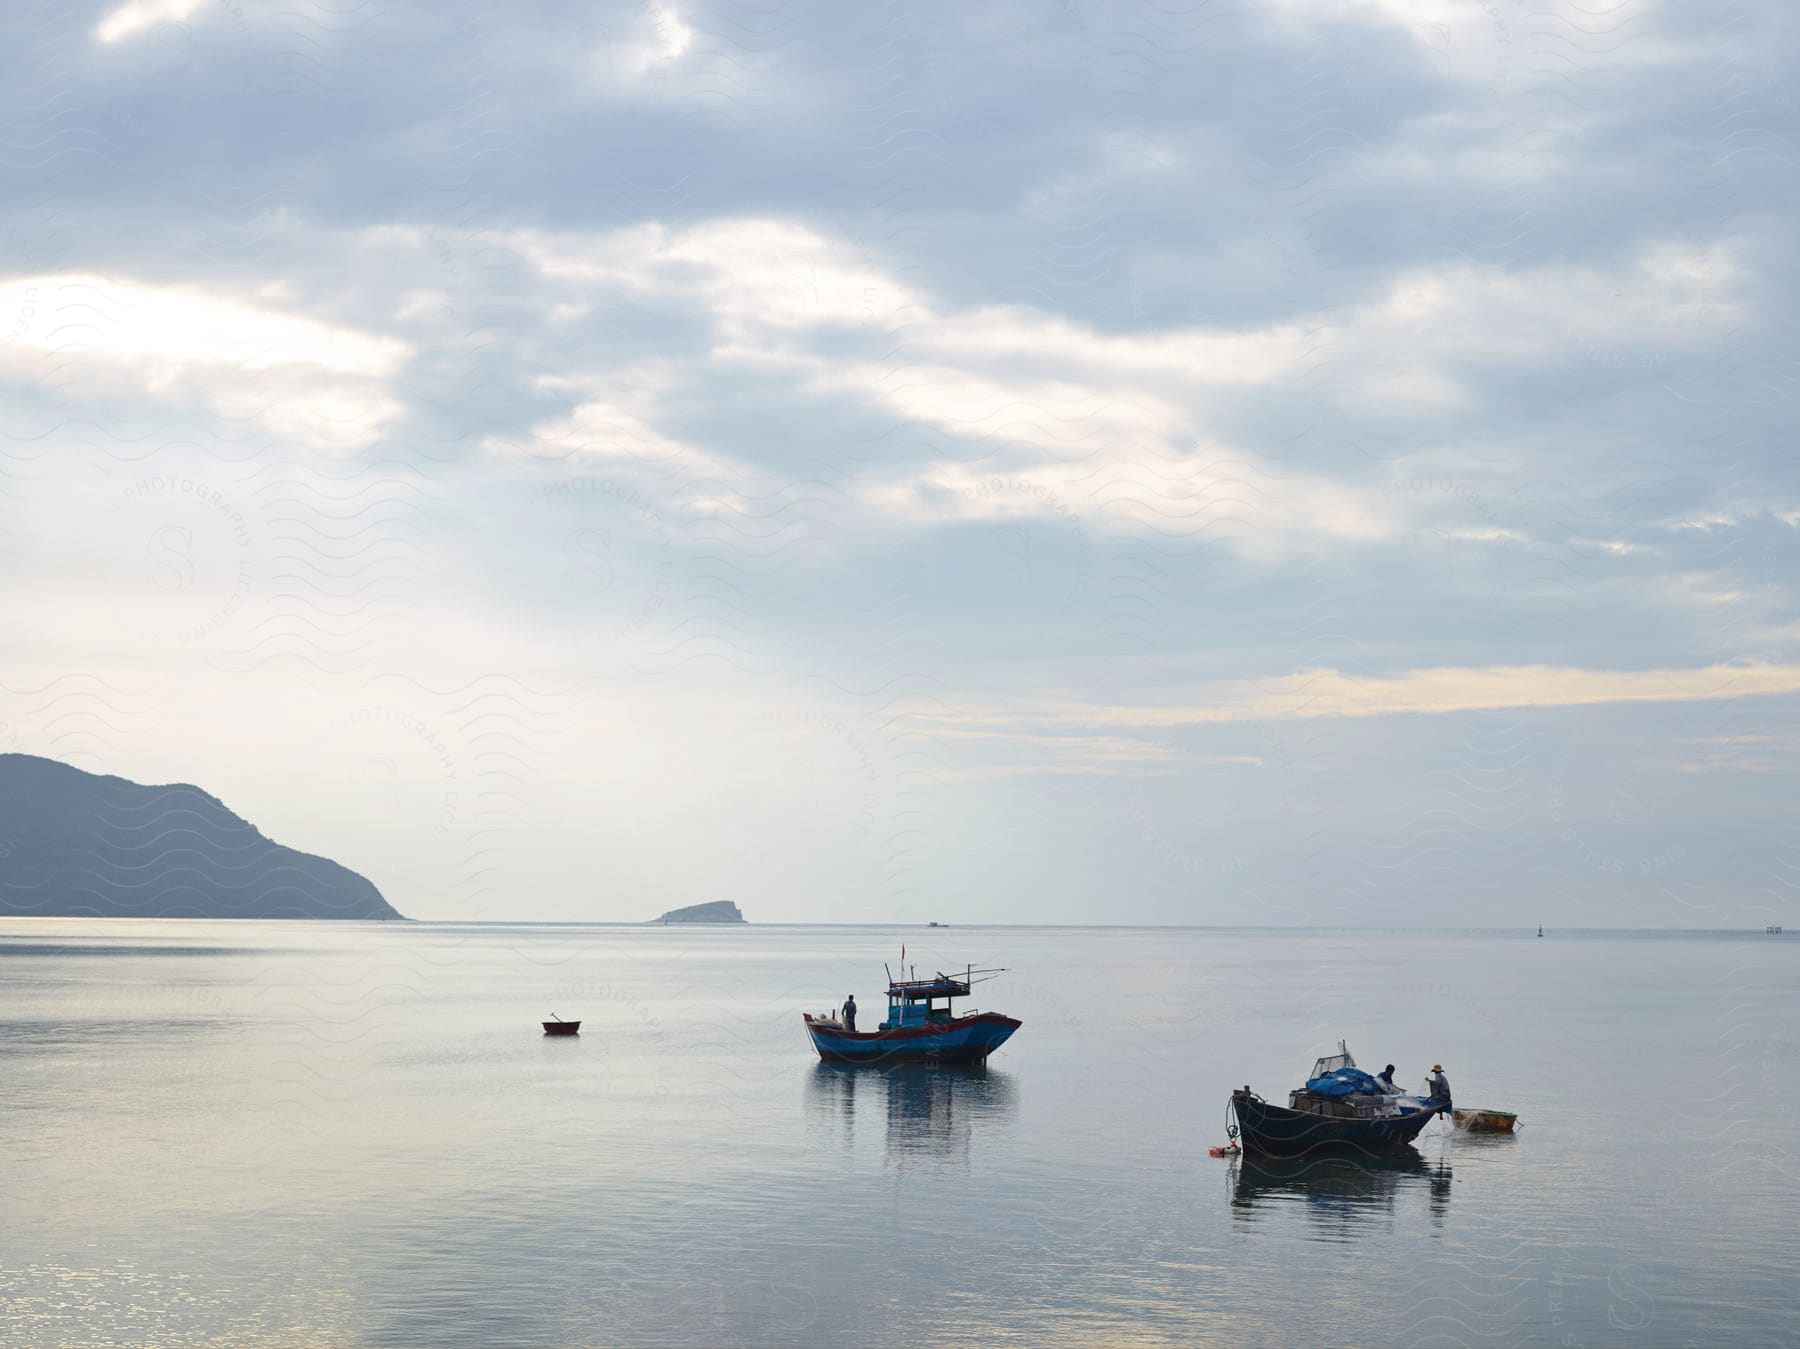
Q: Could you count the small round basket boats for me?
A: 2